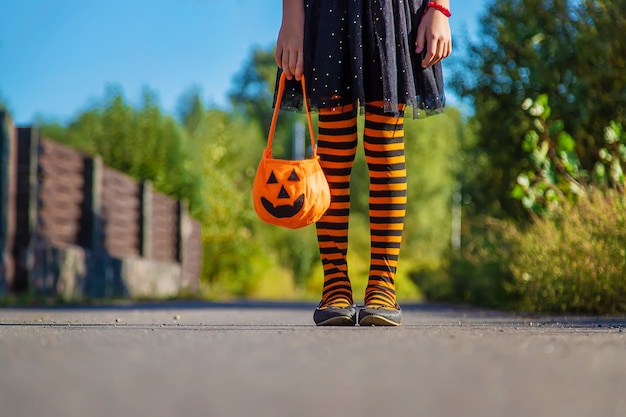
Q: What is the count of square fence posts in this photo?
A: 5